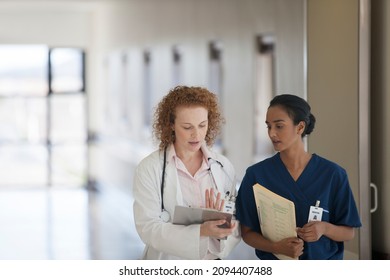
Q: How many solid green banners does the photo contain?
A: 0